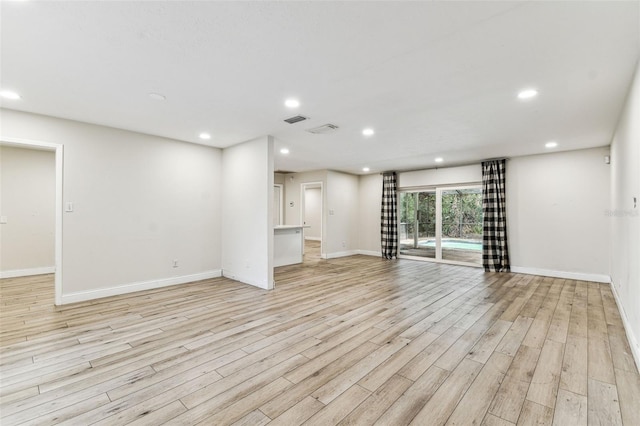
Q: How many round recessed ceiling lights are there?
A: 9